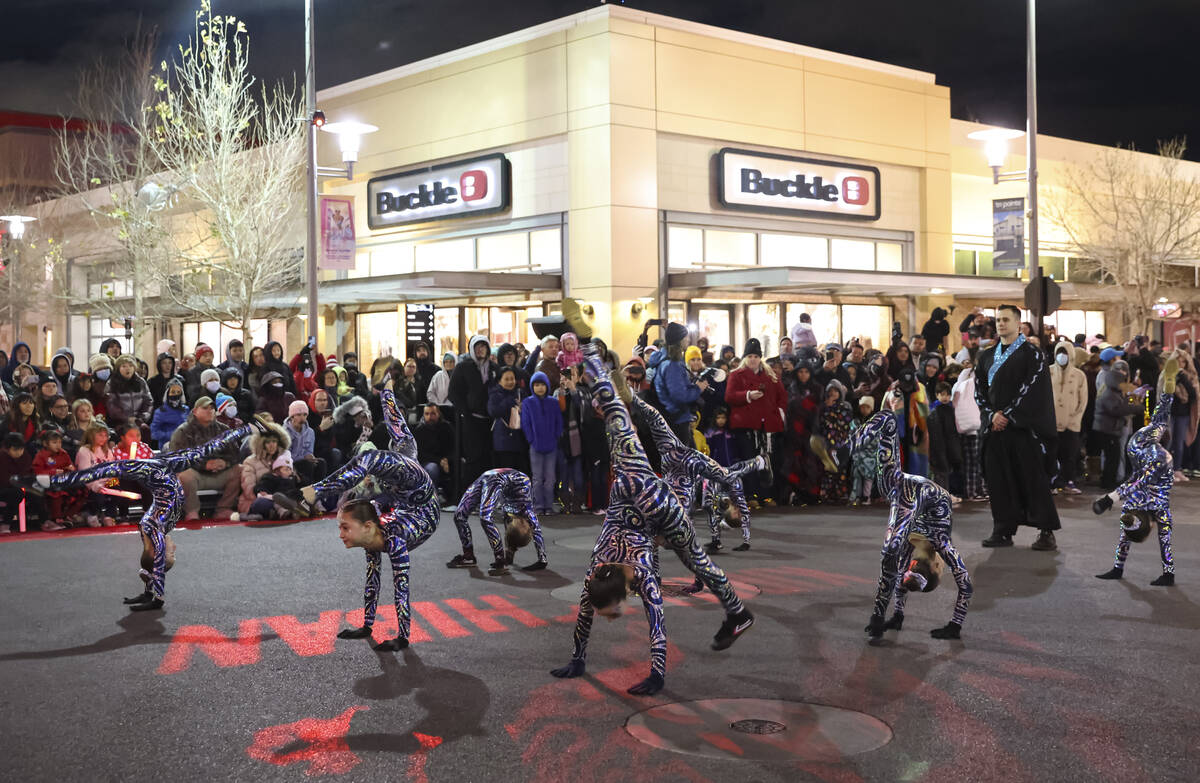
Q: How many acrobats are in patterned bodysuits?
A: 8